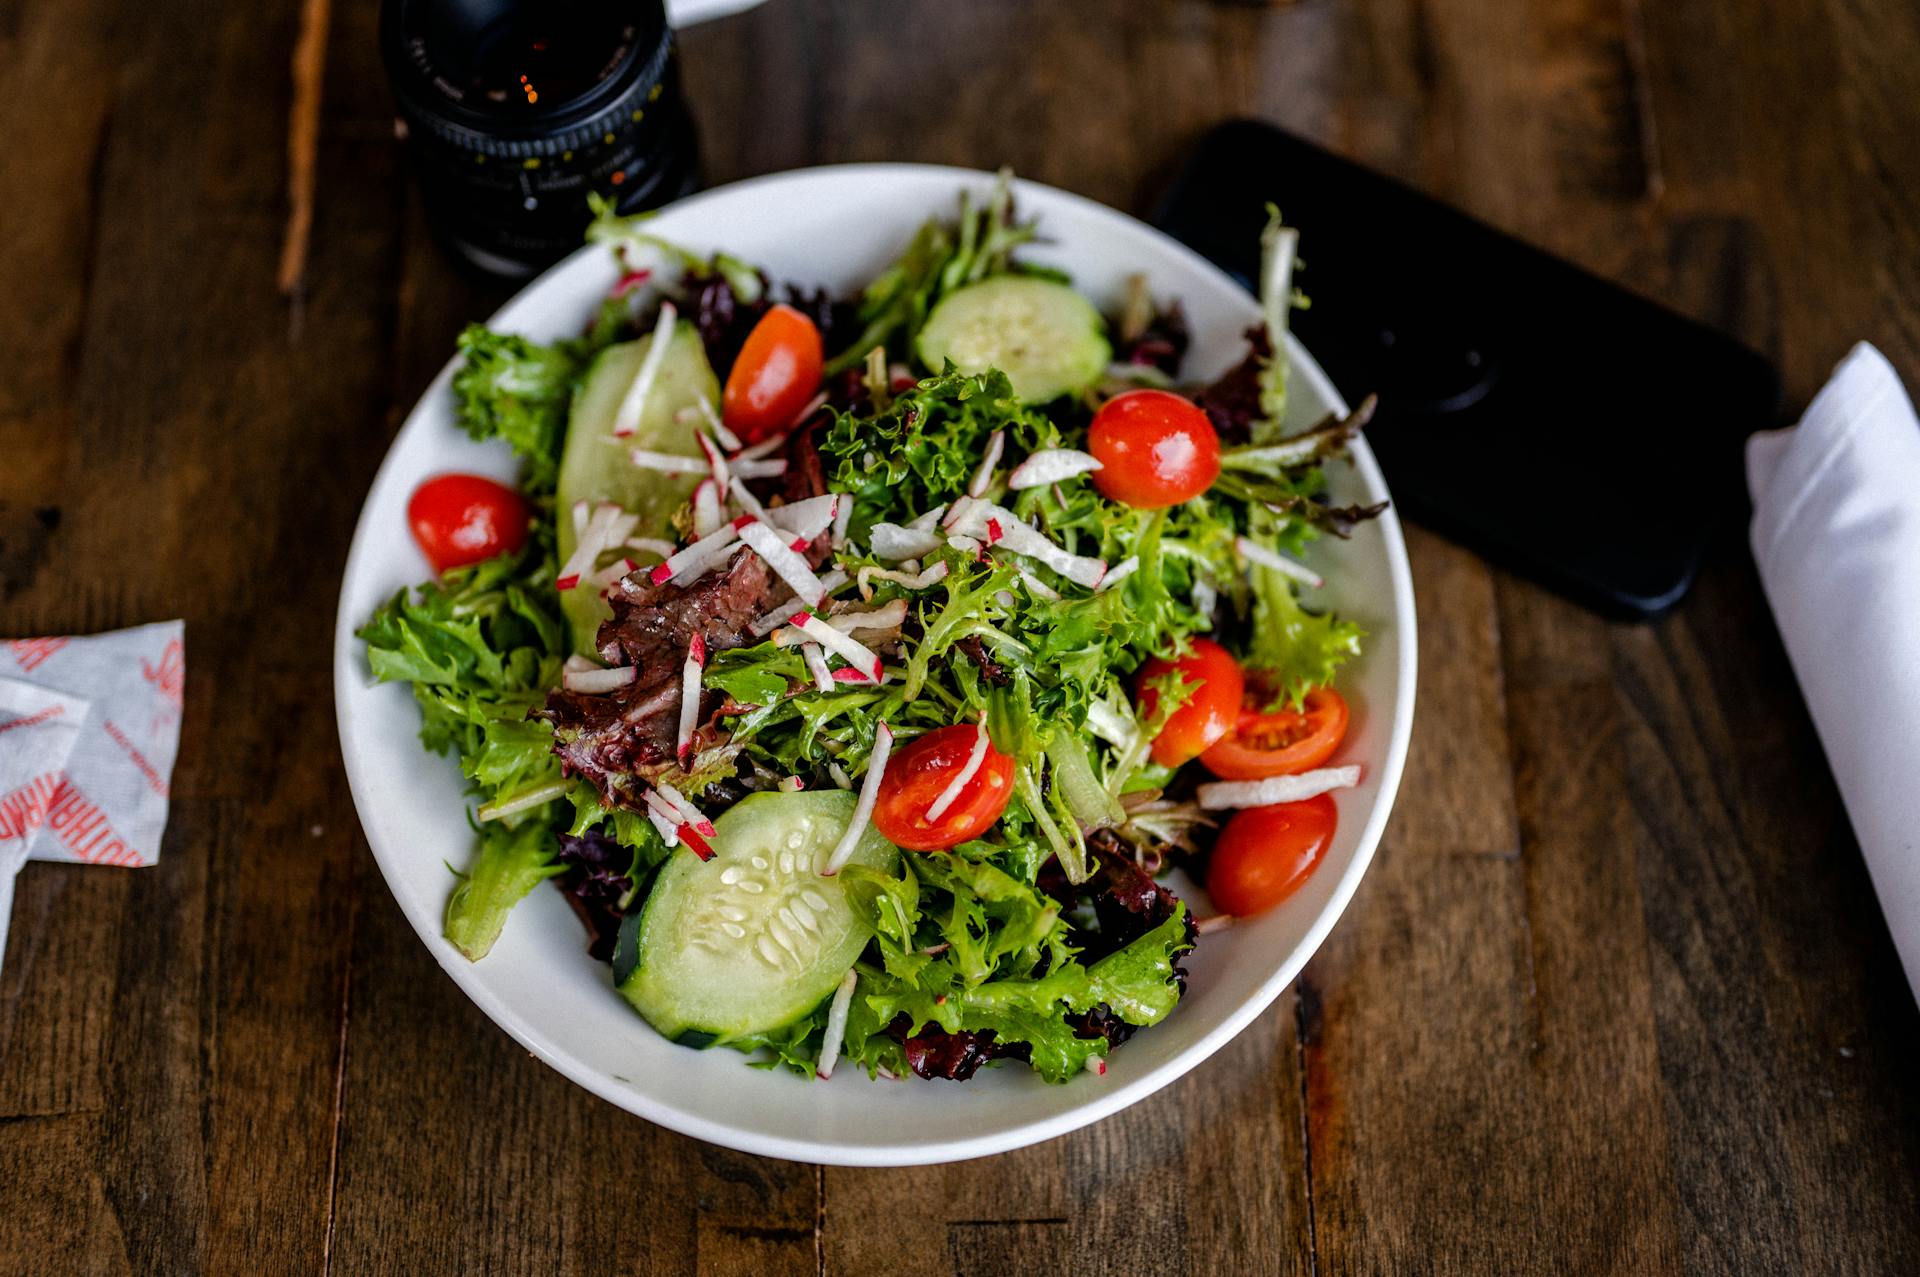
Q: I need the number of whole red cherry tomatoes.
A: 5